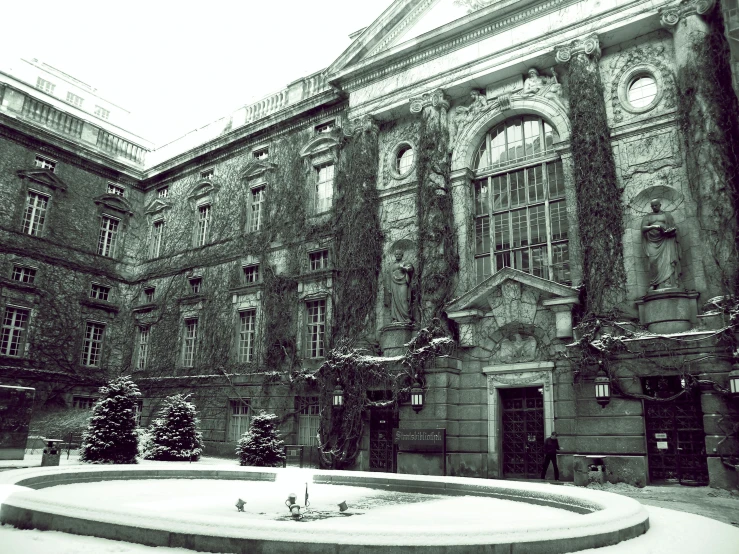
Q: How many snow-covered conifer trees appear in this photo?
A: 3